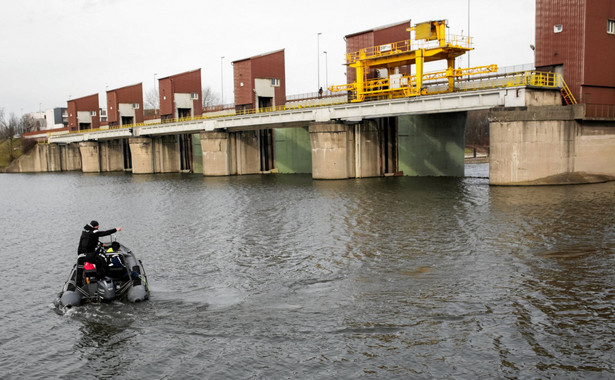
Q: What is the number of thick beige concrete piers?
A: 5